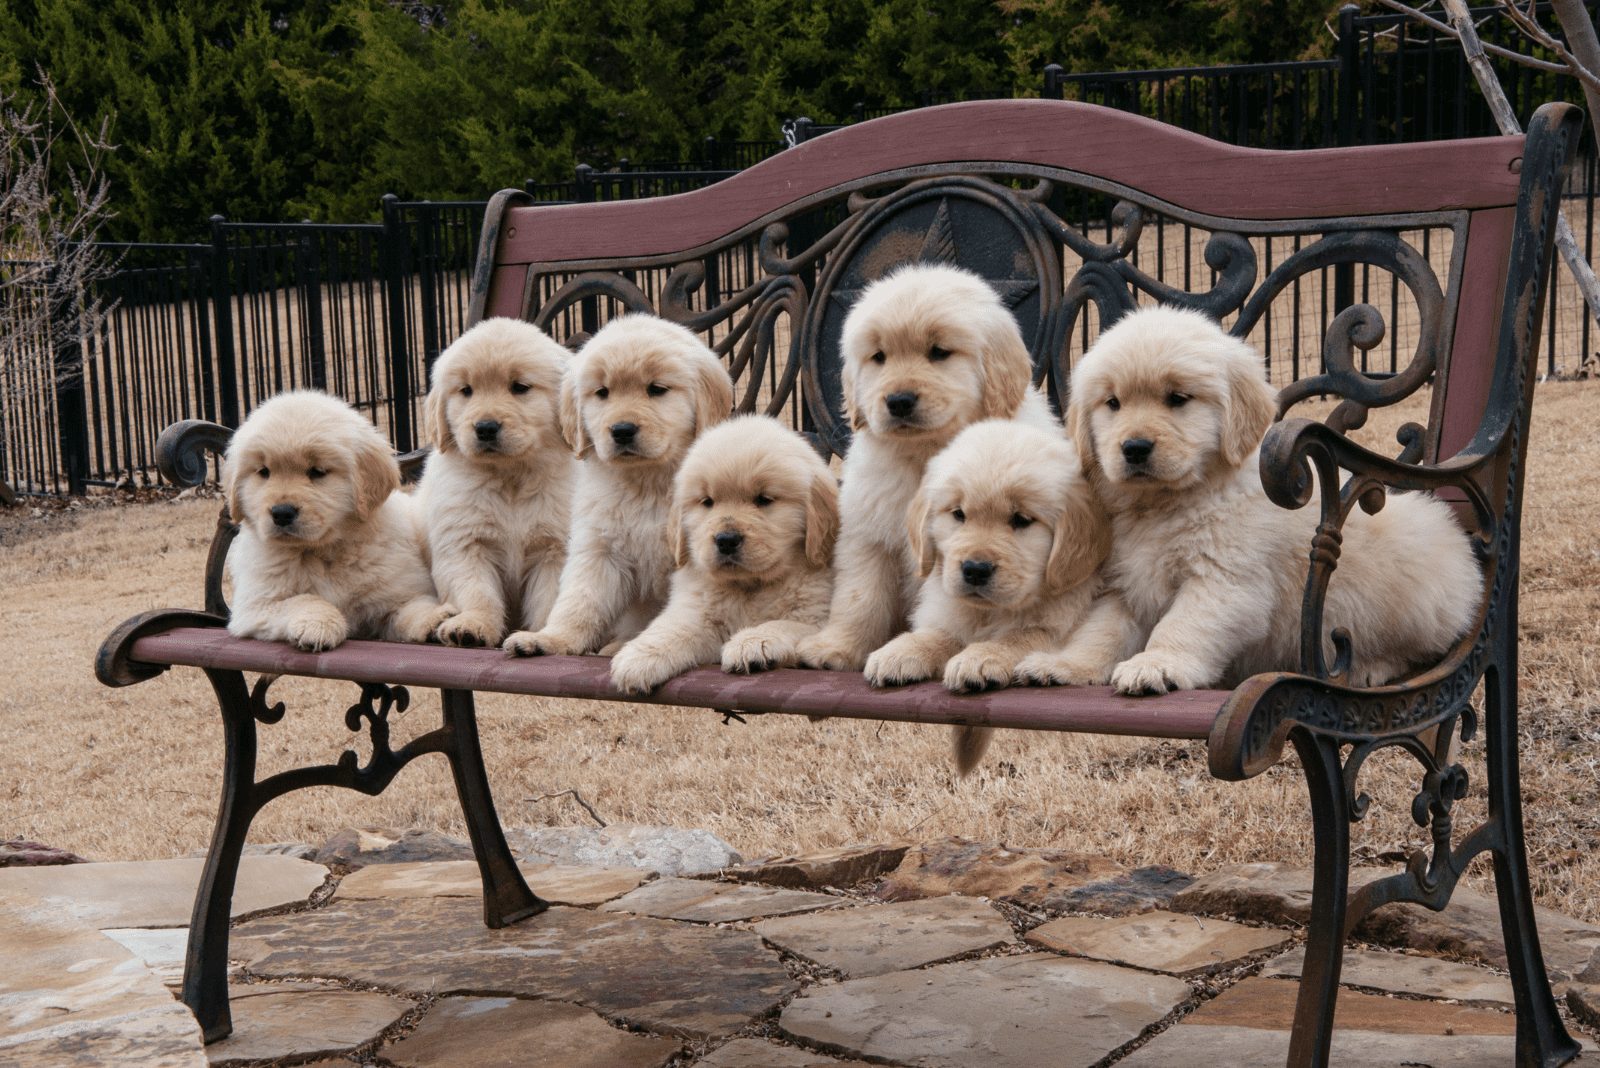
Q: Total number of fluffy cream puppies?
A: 7